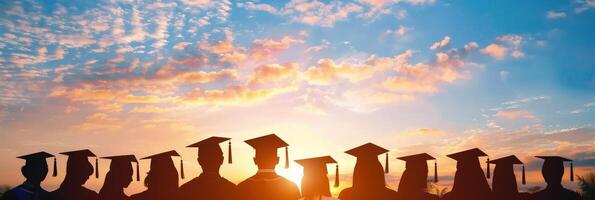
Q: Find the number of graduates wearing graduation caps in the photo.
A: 12